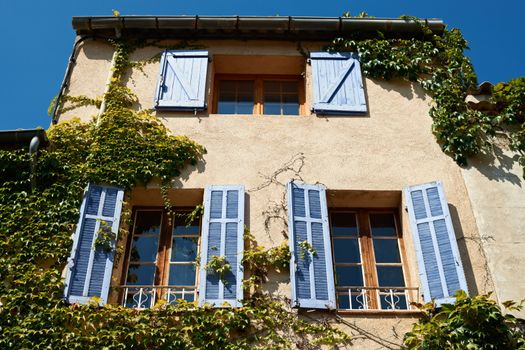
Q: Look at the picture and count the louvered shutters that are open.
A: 4